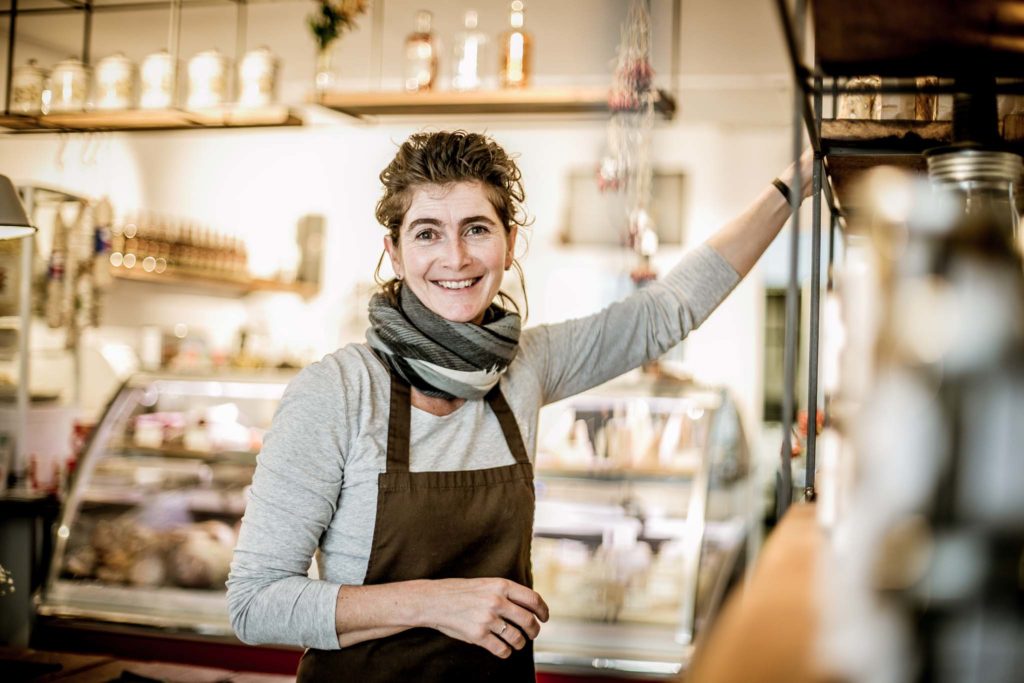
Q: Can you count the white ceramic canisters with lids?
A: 6